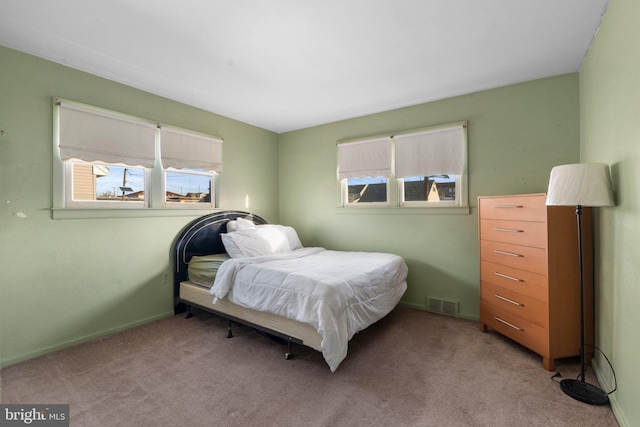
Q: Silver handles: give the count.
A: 6